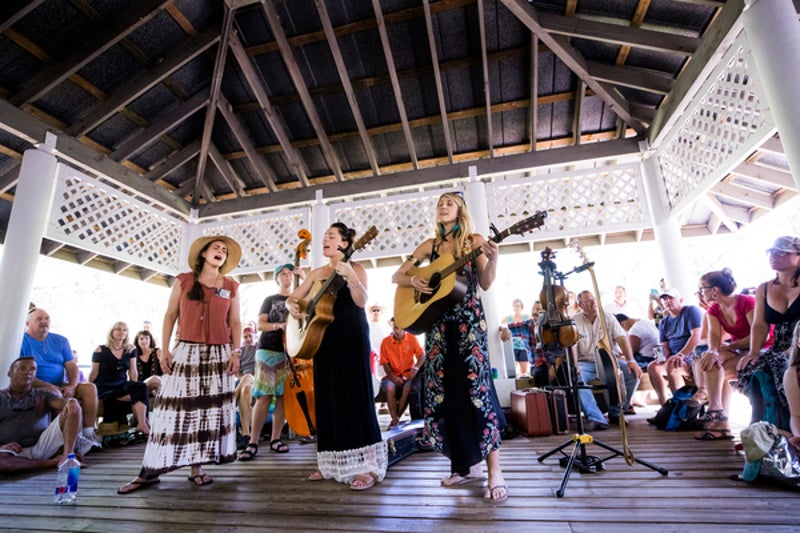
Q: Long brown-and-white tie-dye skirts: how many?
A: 1